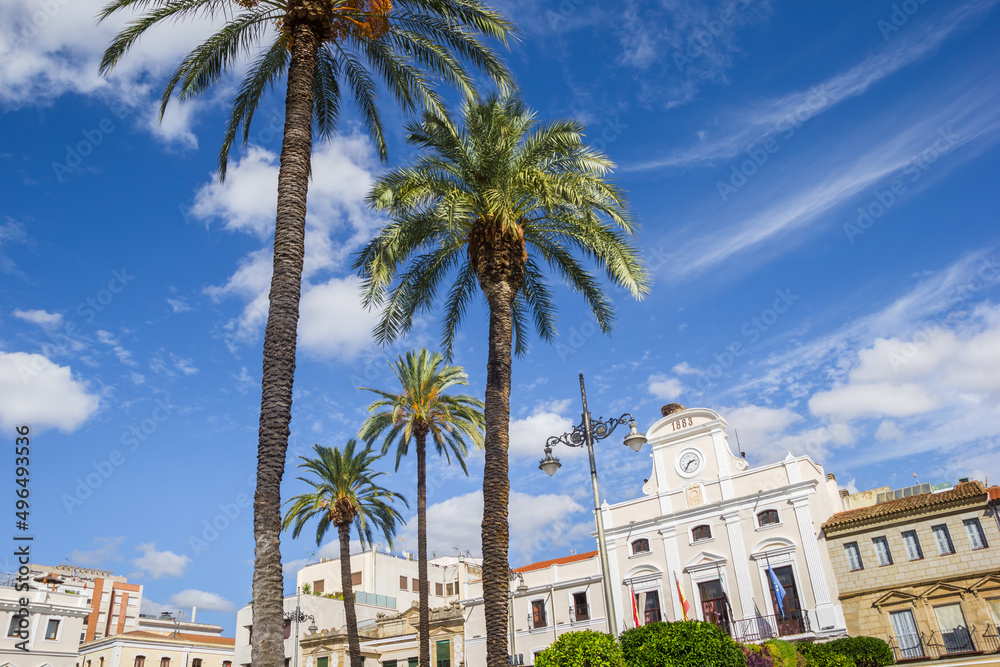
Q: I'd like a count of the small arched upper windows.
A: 3